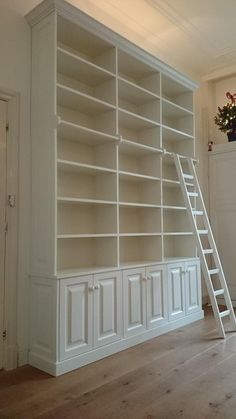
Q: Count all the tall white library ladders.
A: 1